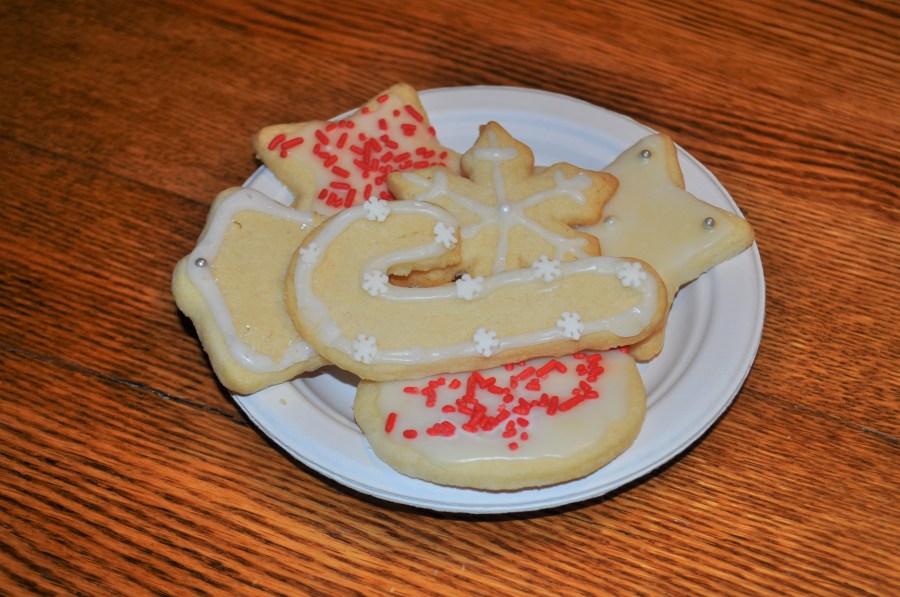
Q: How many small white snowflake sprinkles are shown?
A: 10